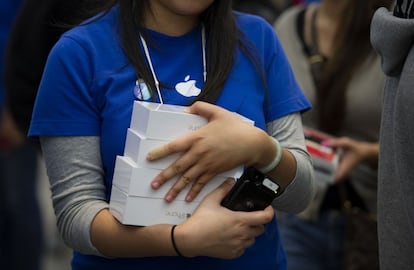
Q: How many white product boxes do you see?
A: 4